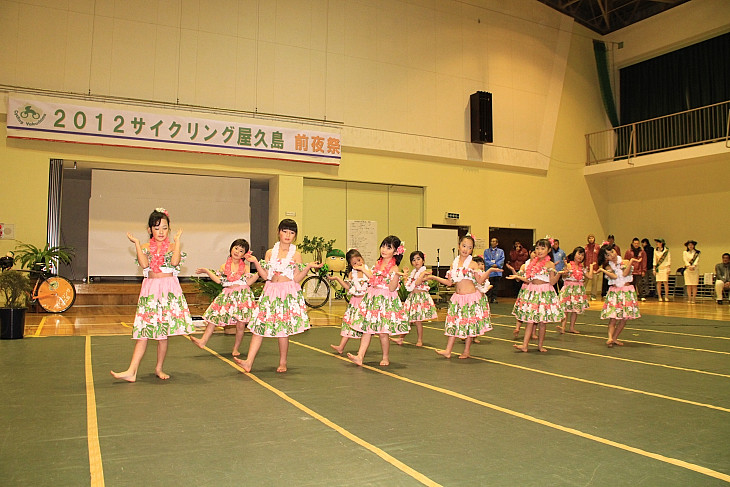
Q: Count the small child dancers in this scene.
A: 12